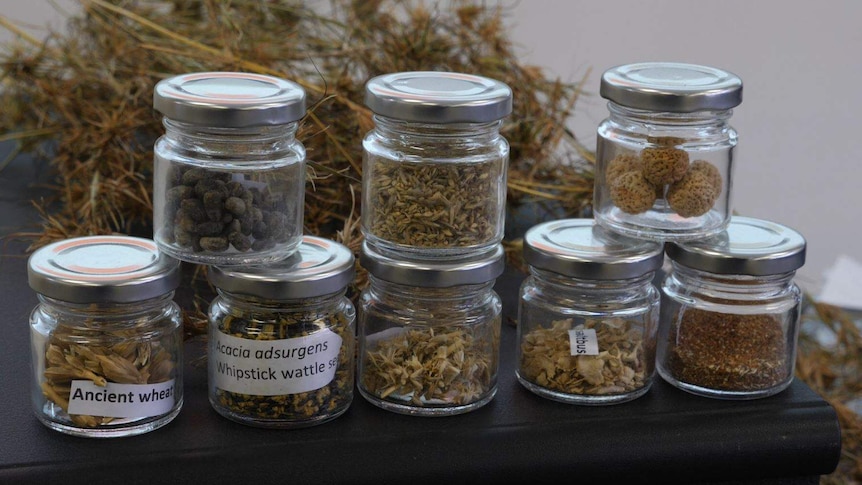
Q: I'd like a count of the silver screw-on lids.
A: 8